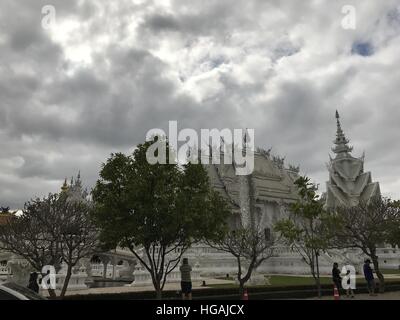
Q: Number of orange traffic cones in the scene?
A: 2